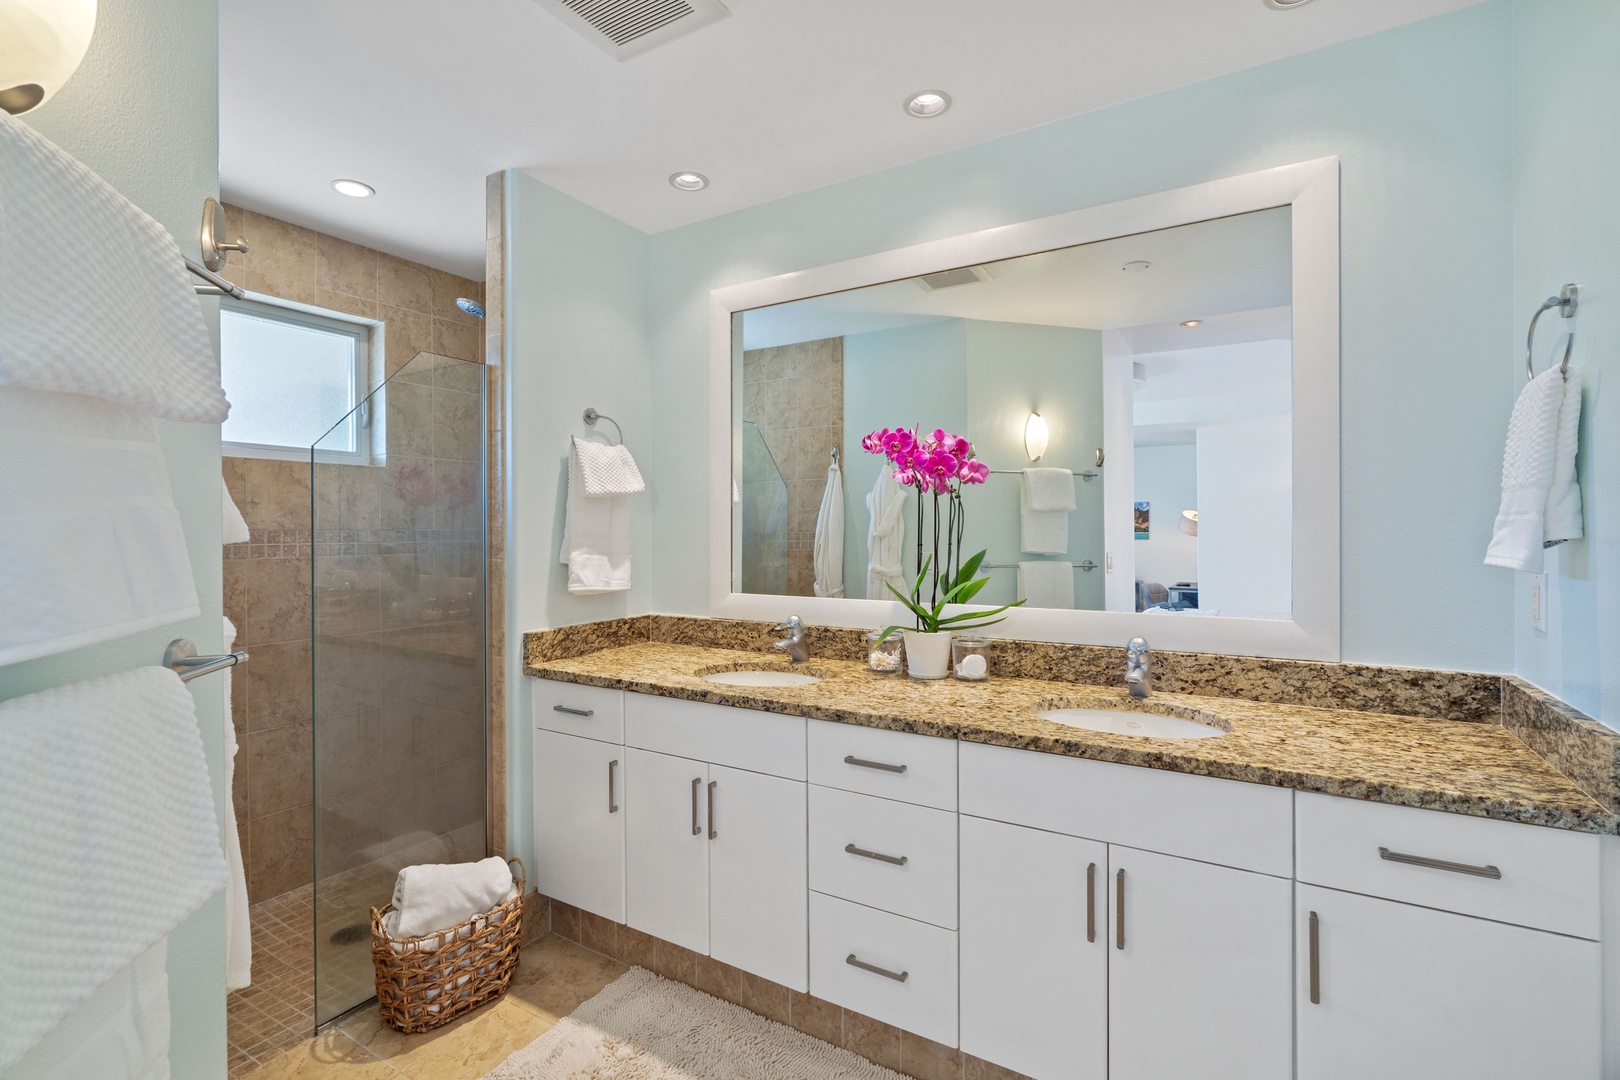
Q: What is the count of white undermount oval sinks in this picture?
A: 2